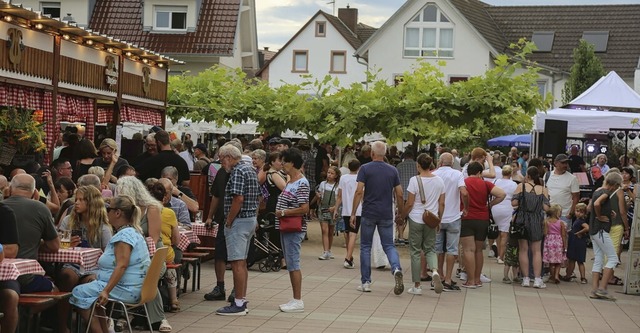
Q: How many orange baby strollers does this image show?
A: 0